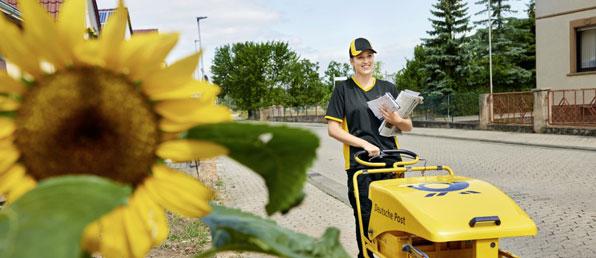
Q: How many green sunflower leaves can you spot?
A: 3